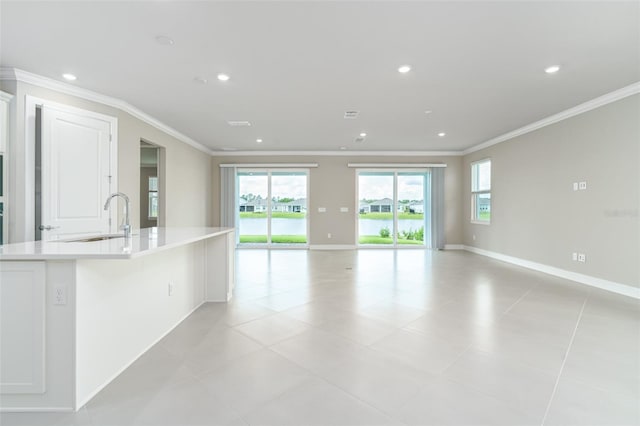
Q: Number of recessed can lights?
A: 7